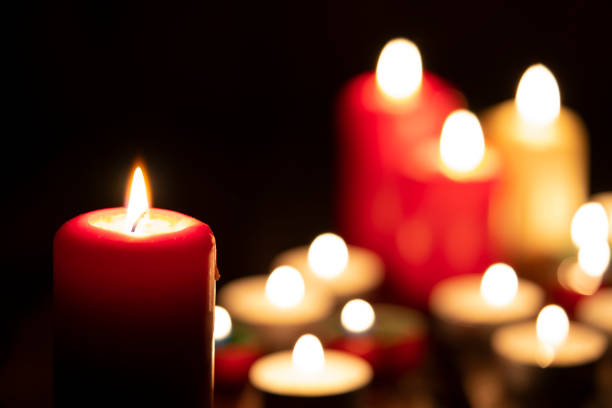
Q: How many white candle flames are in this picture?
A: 13